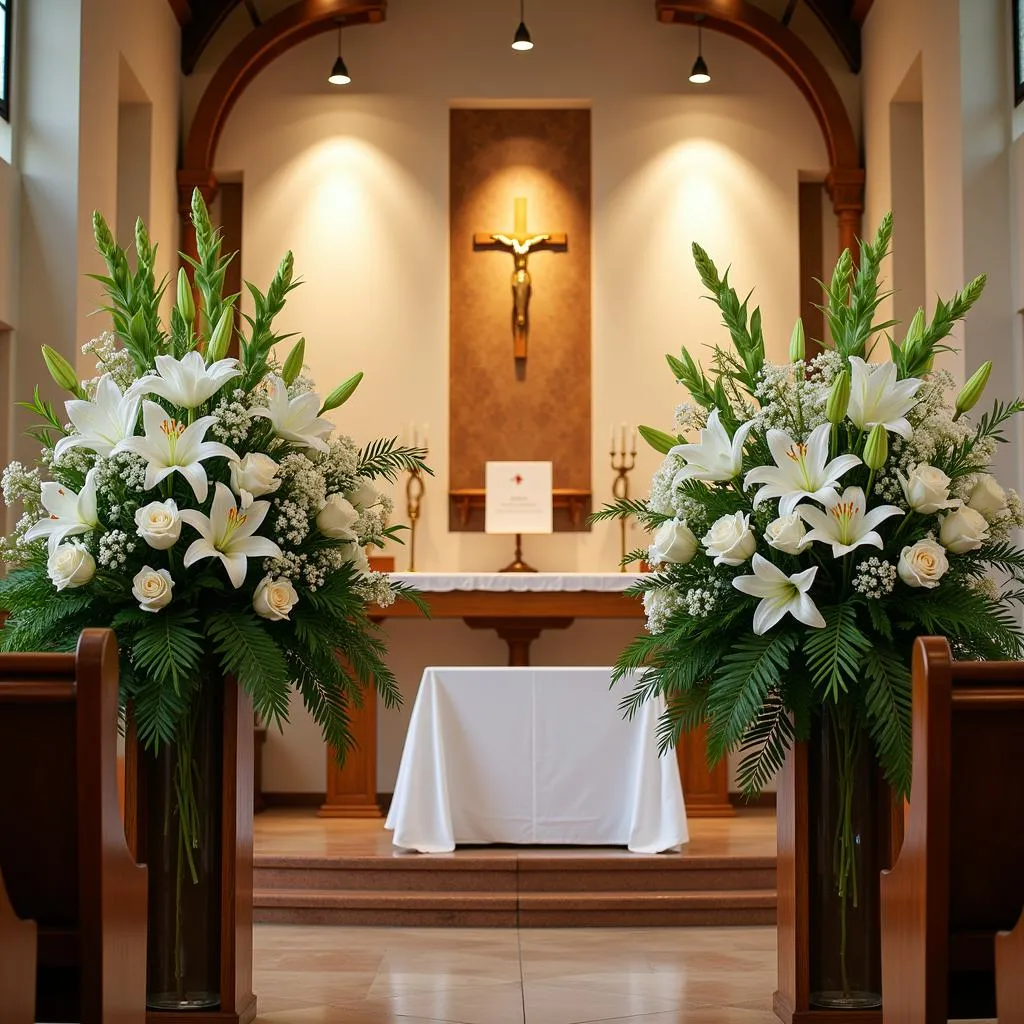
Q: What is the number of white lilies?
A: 11